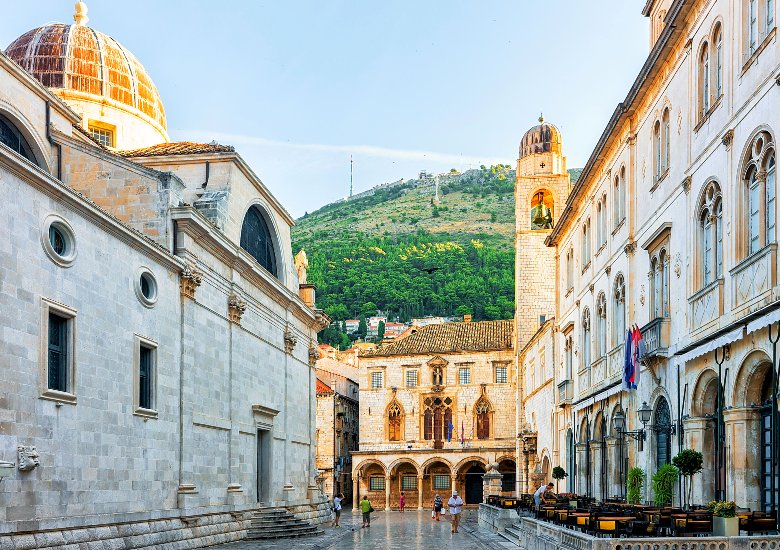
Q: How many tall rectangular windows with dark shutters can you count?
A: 2